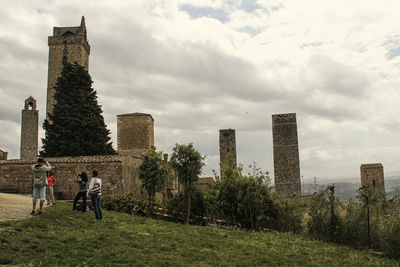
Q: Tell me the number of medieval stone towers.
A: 6